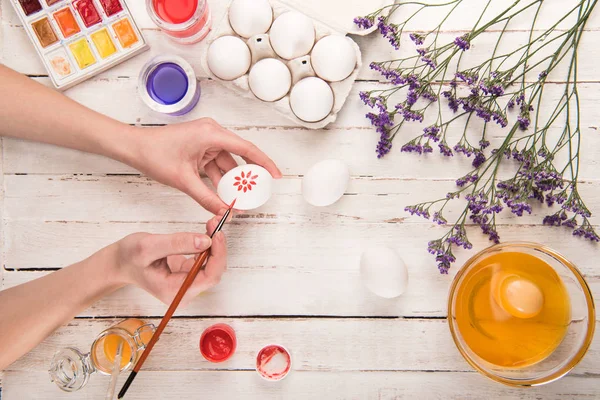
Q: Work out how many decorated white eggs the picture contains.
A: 1